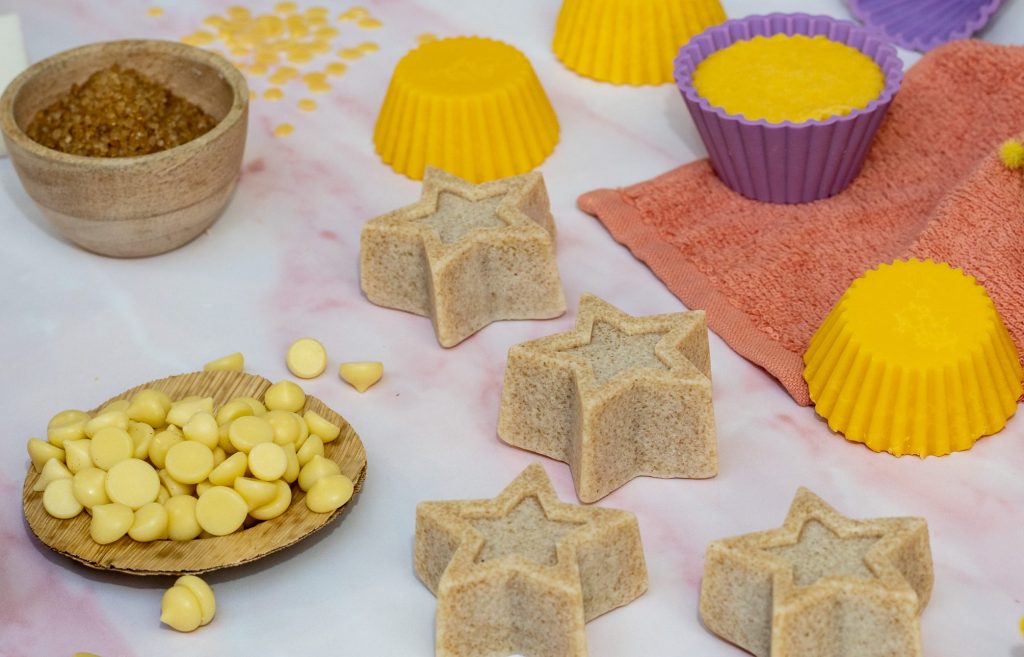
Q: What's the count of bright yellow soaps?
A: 4